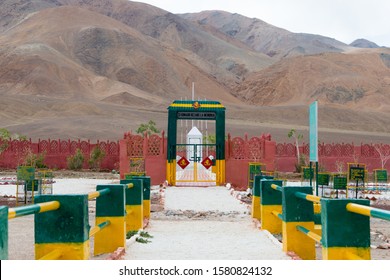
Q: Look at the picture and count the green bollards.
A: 9